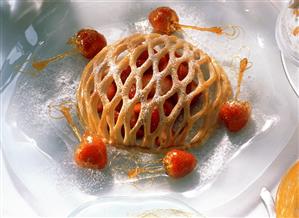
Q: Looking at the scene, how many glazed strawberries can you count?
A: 5